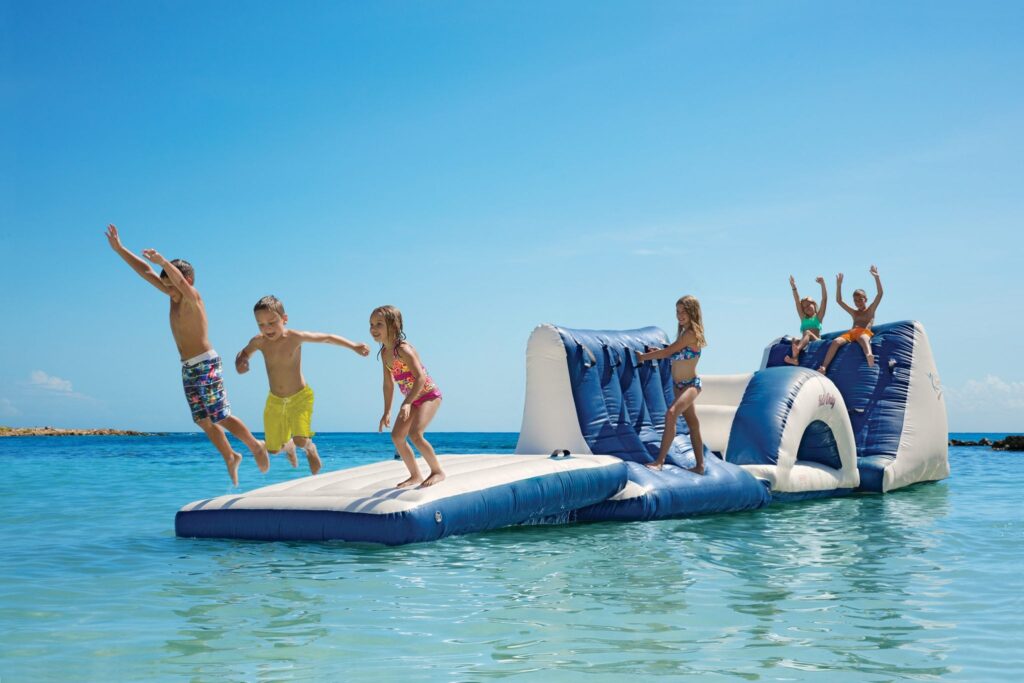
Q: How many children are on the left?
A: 3